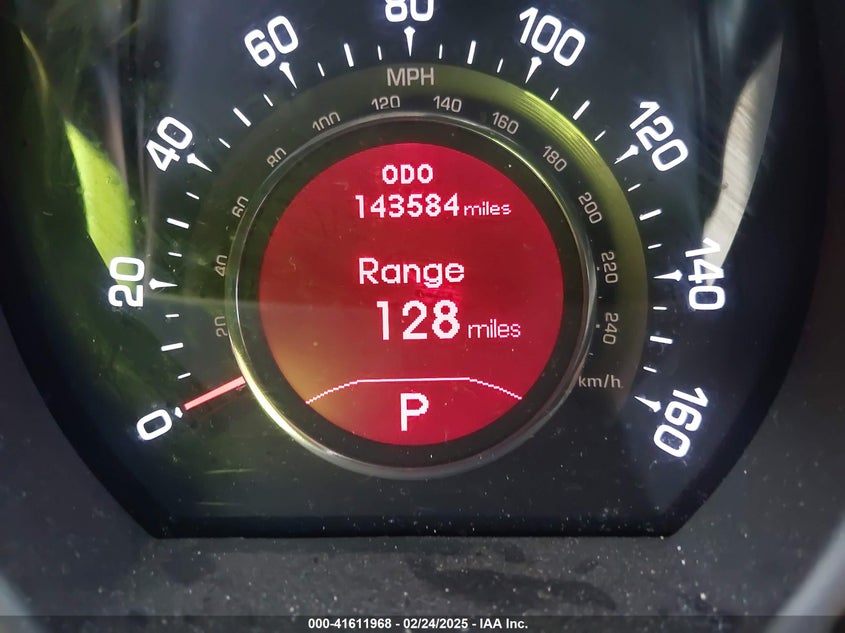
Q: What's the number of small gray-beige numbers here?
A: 12